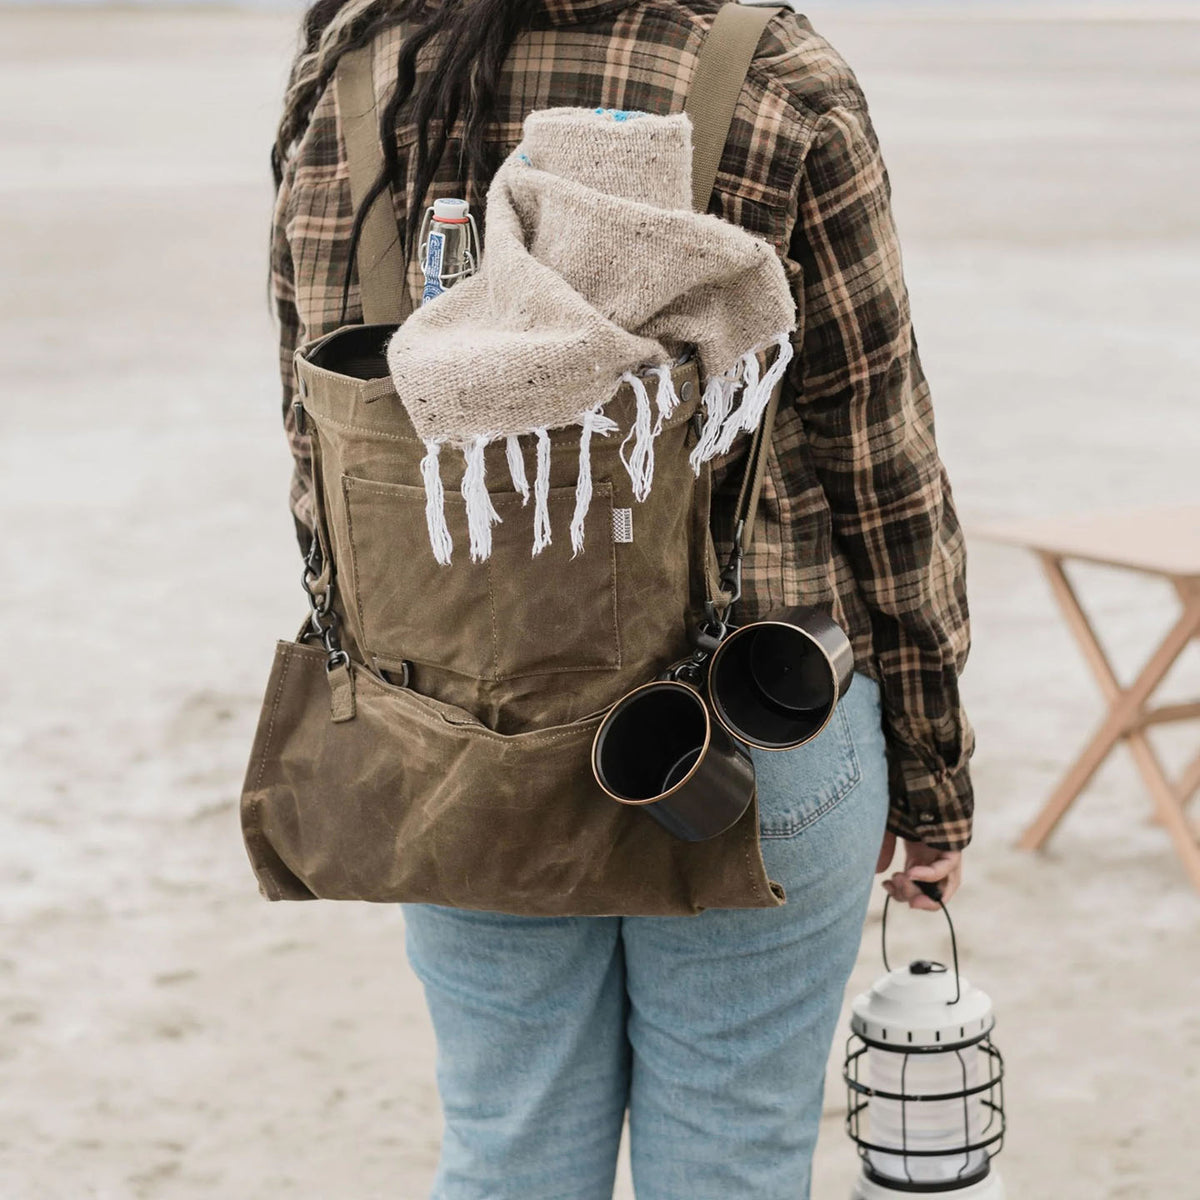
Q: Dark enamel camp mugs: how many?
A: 2